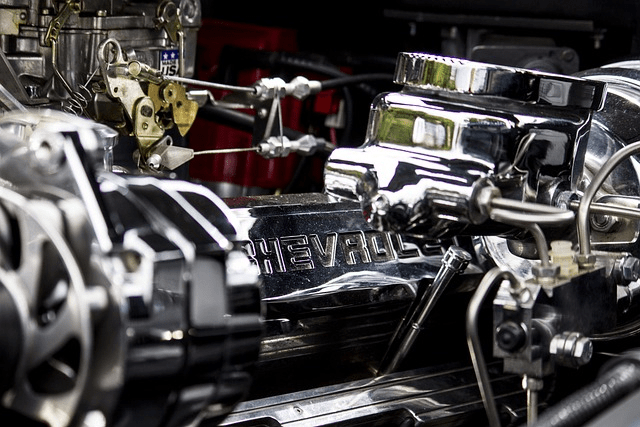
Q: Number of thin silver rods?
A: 2